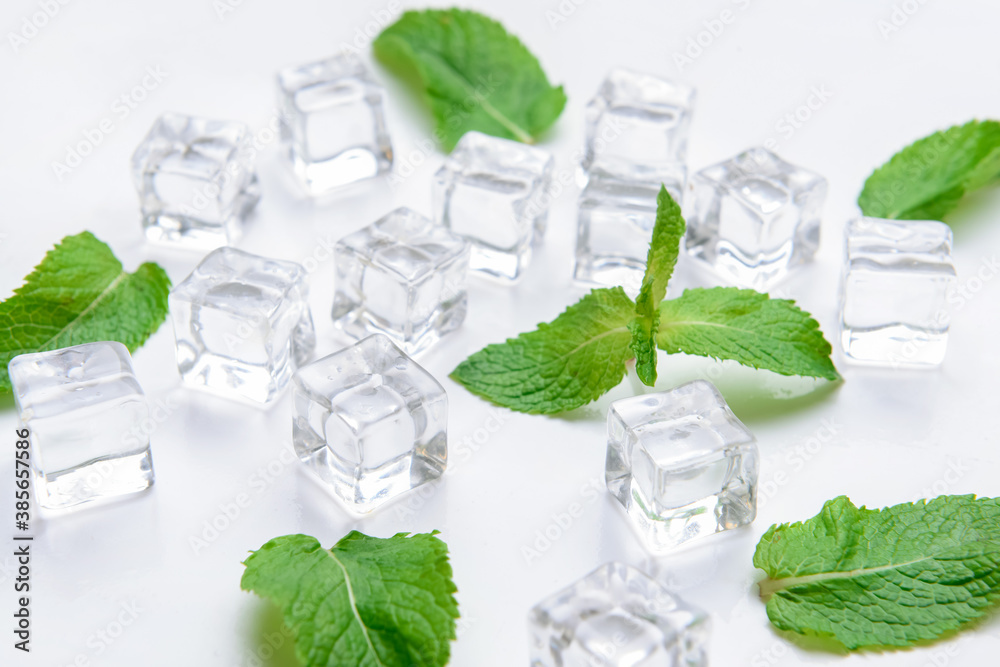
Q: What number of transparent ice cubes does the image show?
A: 13